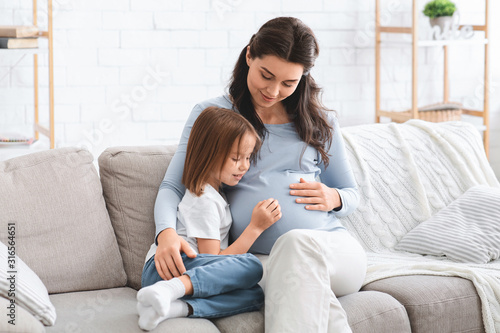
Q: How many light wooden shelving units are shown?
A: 2